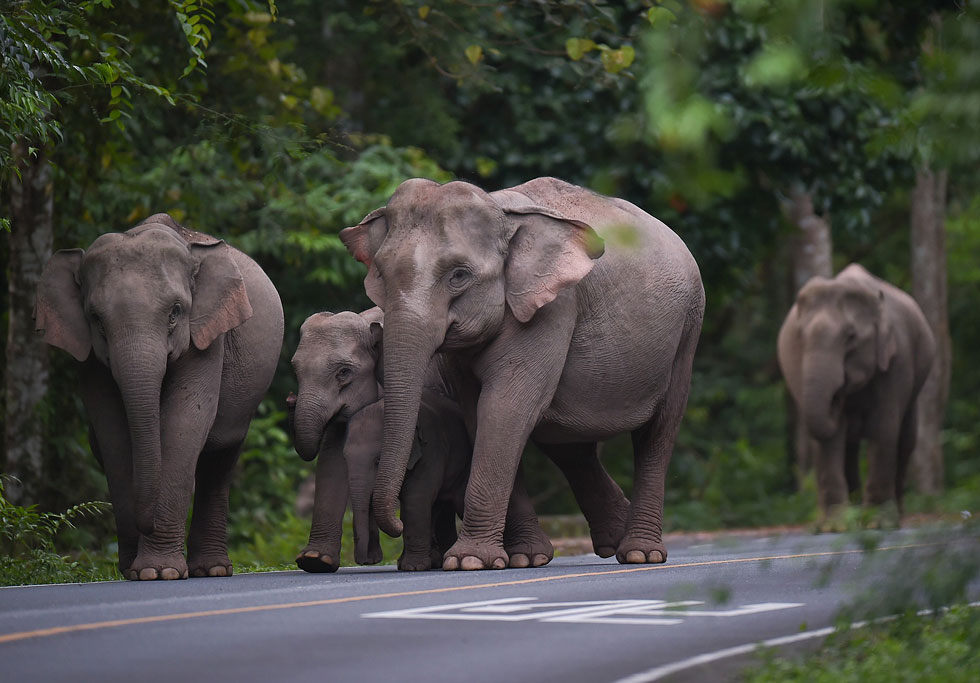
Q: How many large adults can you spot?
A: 3